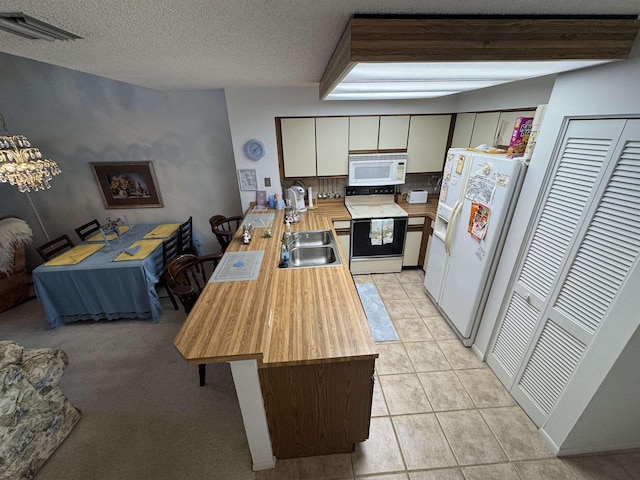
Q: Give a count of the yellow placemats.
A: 4